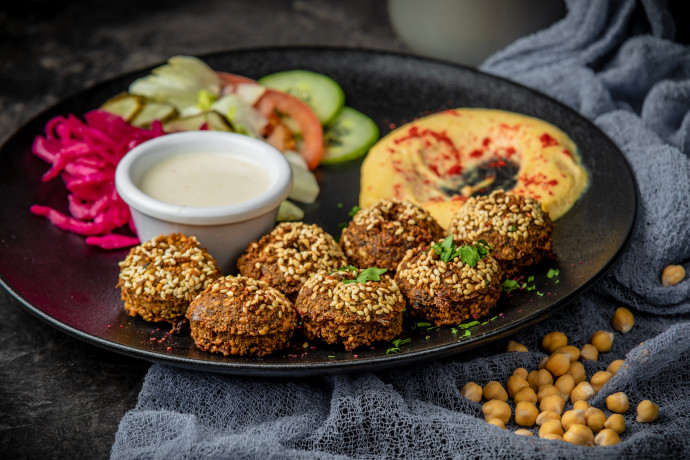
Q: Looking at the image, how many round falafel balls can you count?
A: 7